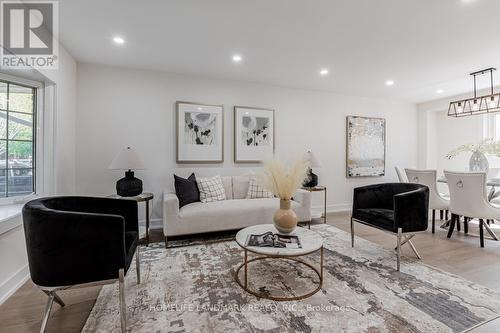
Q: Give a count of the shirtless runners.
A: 0